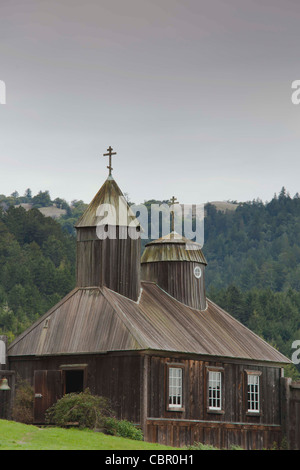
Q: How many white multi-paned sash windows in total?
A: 3